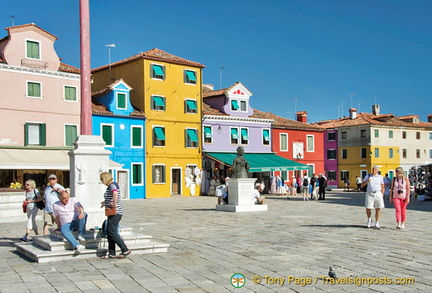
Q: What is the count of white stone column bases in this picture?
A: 2